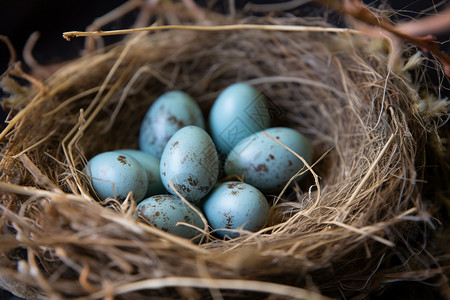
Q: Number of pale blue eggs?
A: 8